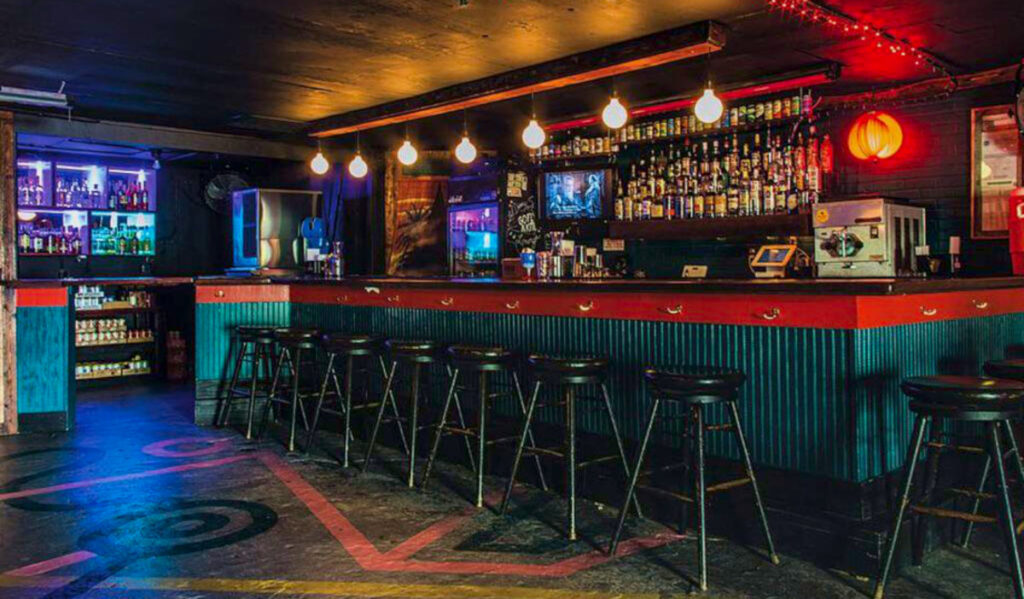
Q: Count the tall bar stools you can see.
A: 9